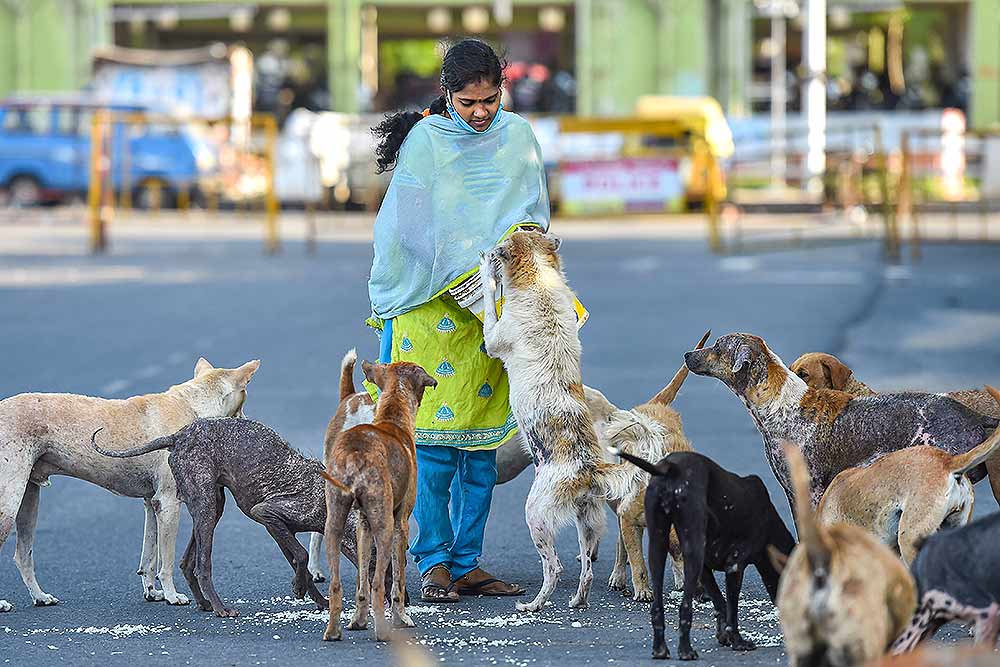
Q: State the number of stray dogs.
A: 13